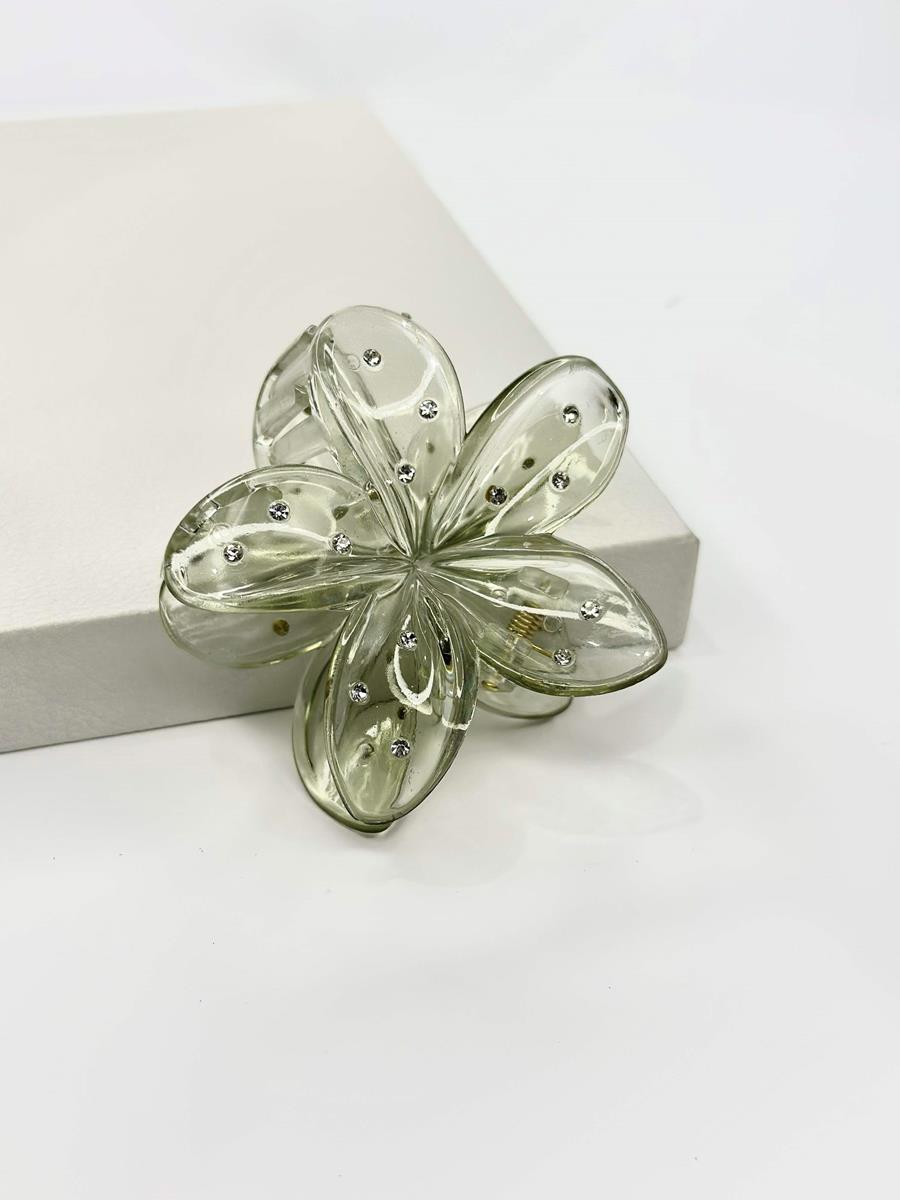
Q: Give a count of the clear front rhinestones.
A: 14